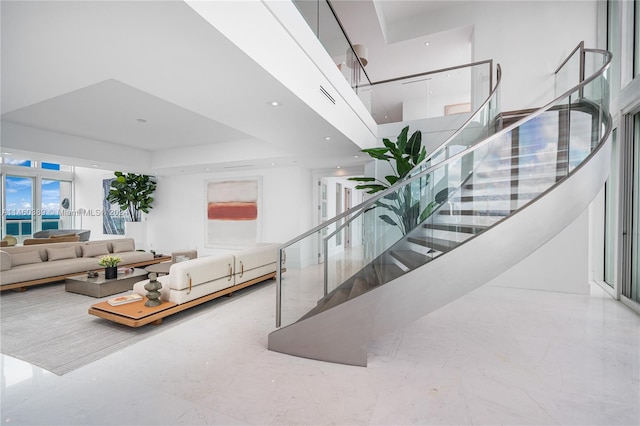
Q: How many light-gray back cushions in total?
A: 4